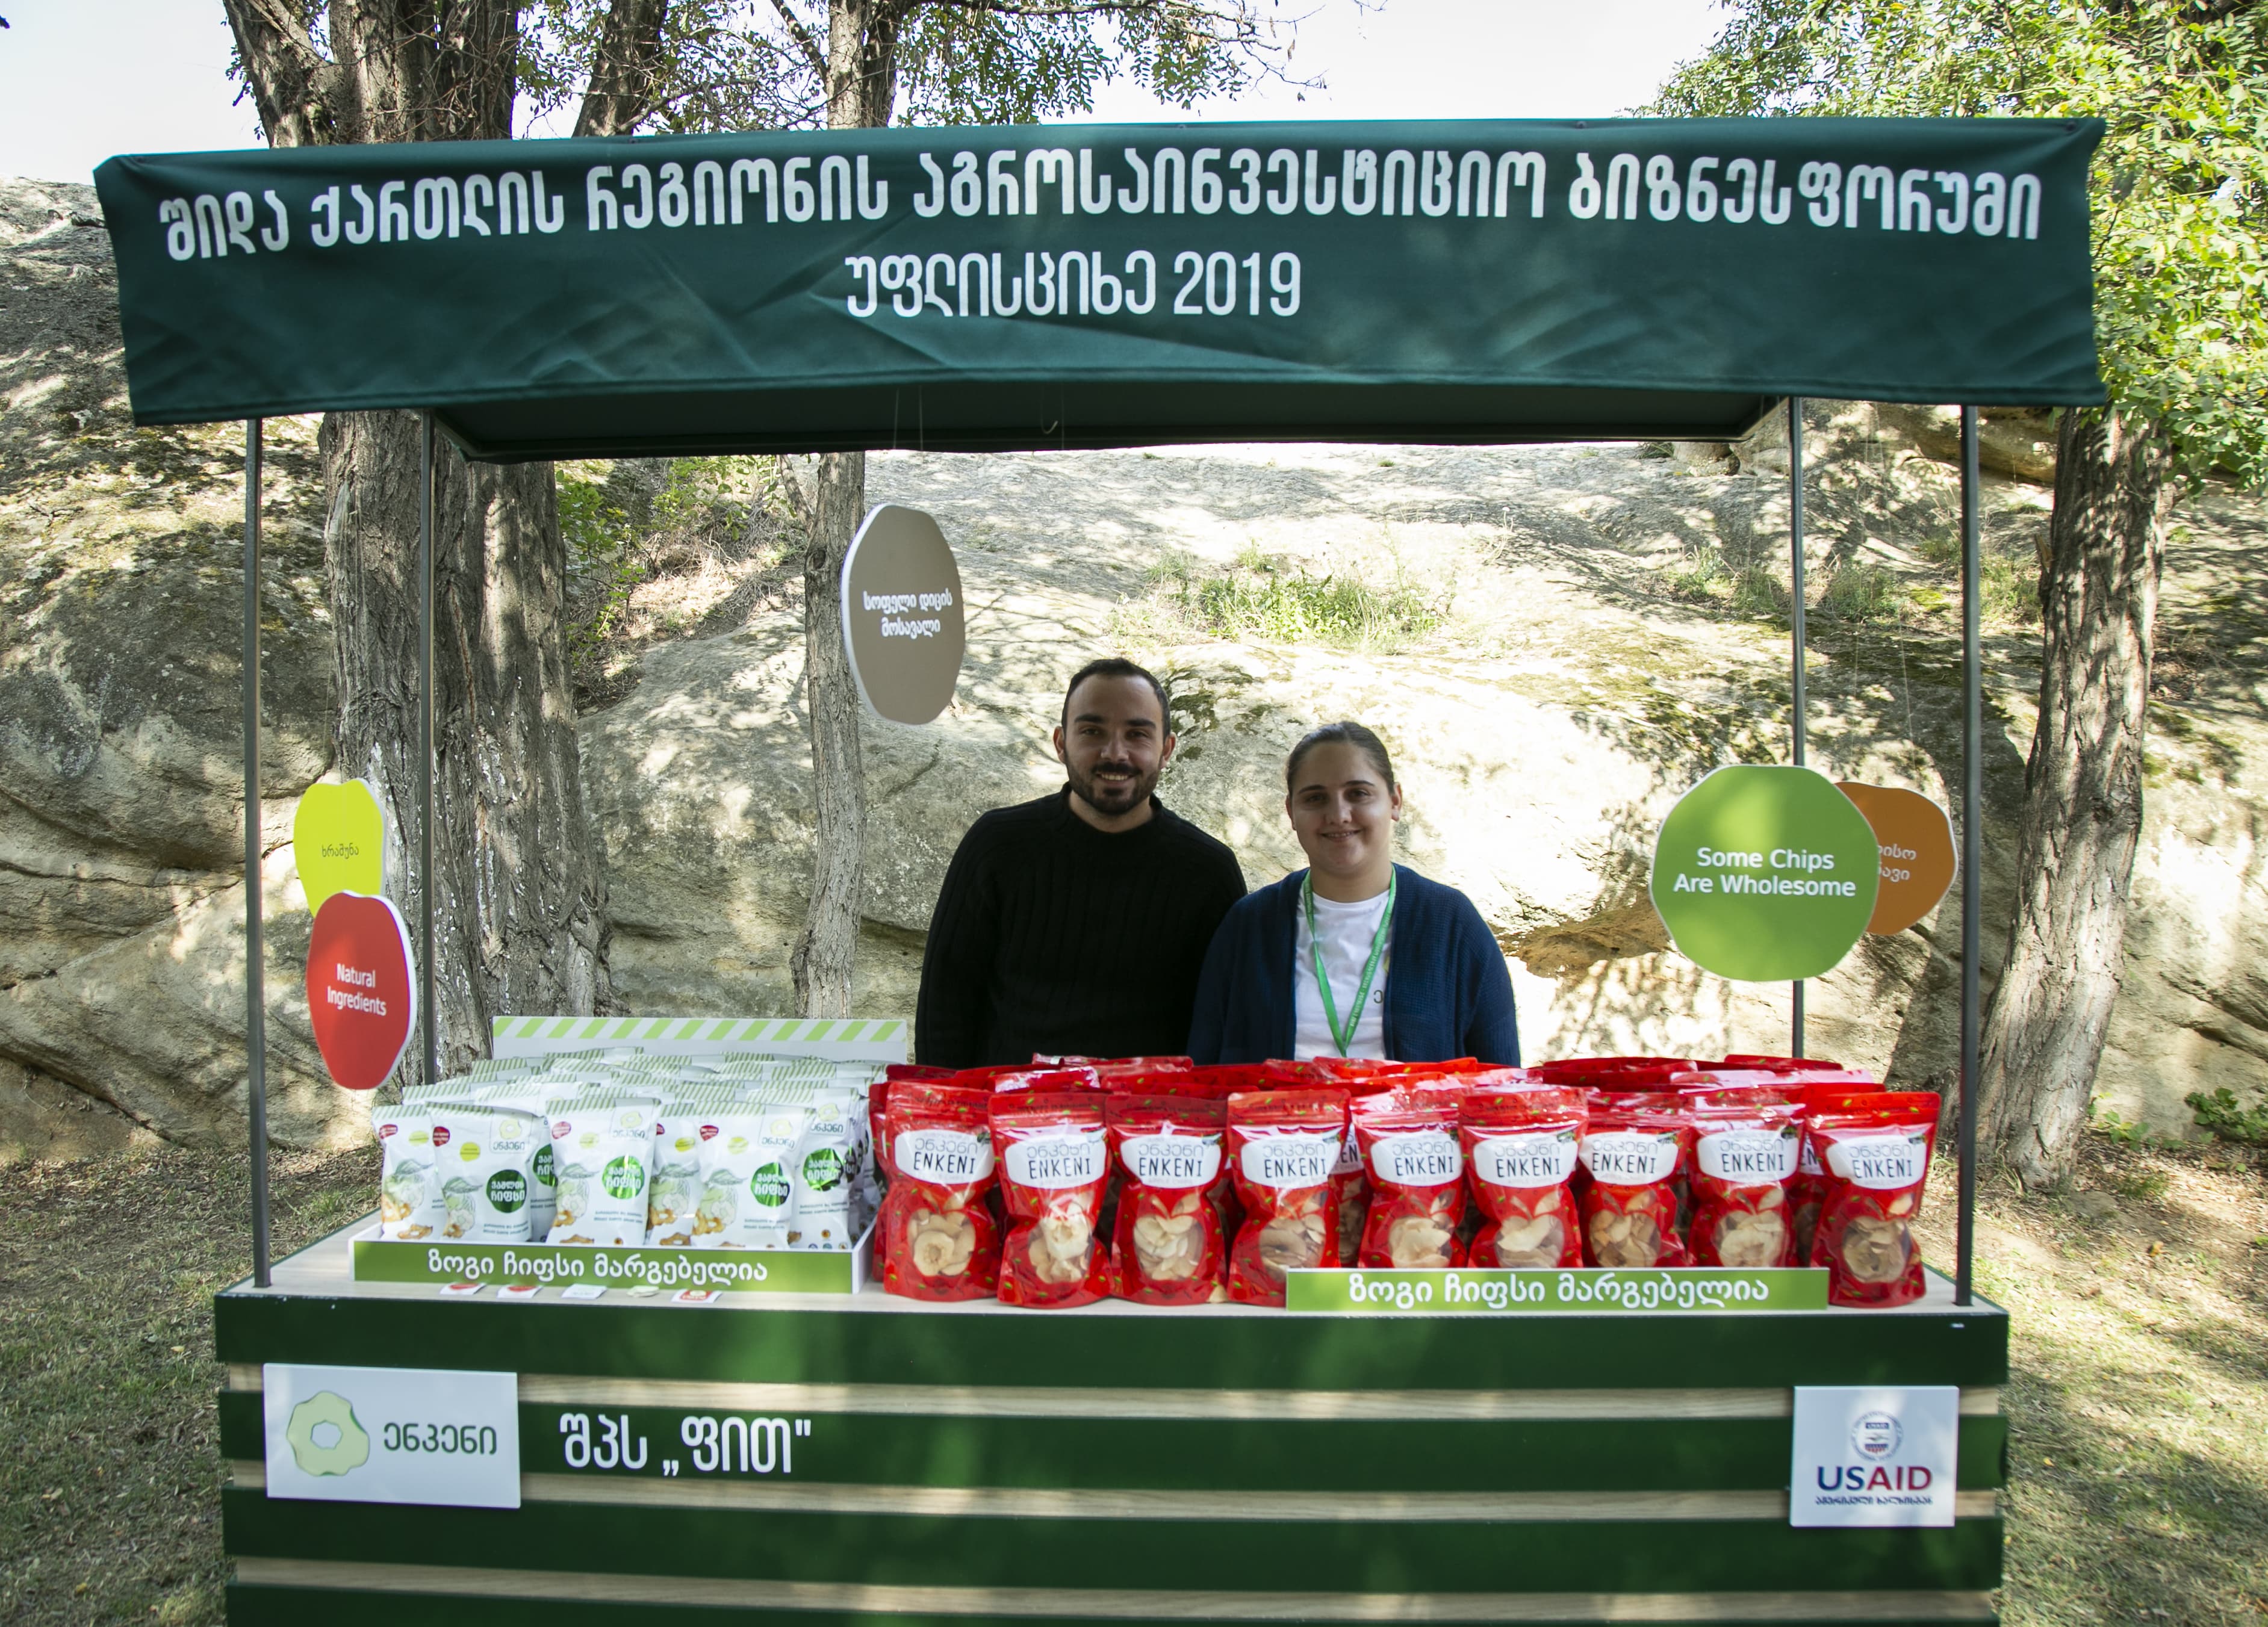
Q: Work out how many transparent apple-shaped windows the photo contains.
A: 9